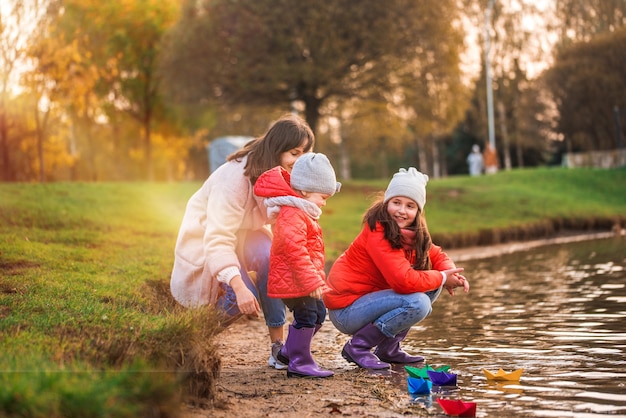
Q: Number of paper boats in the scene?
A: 5